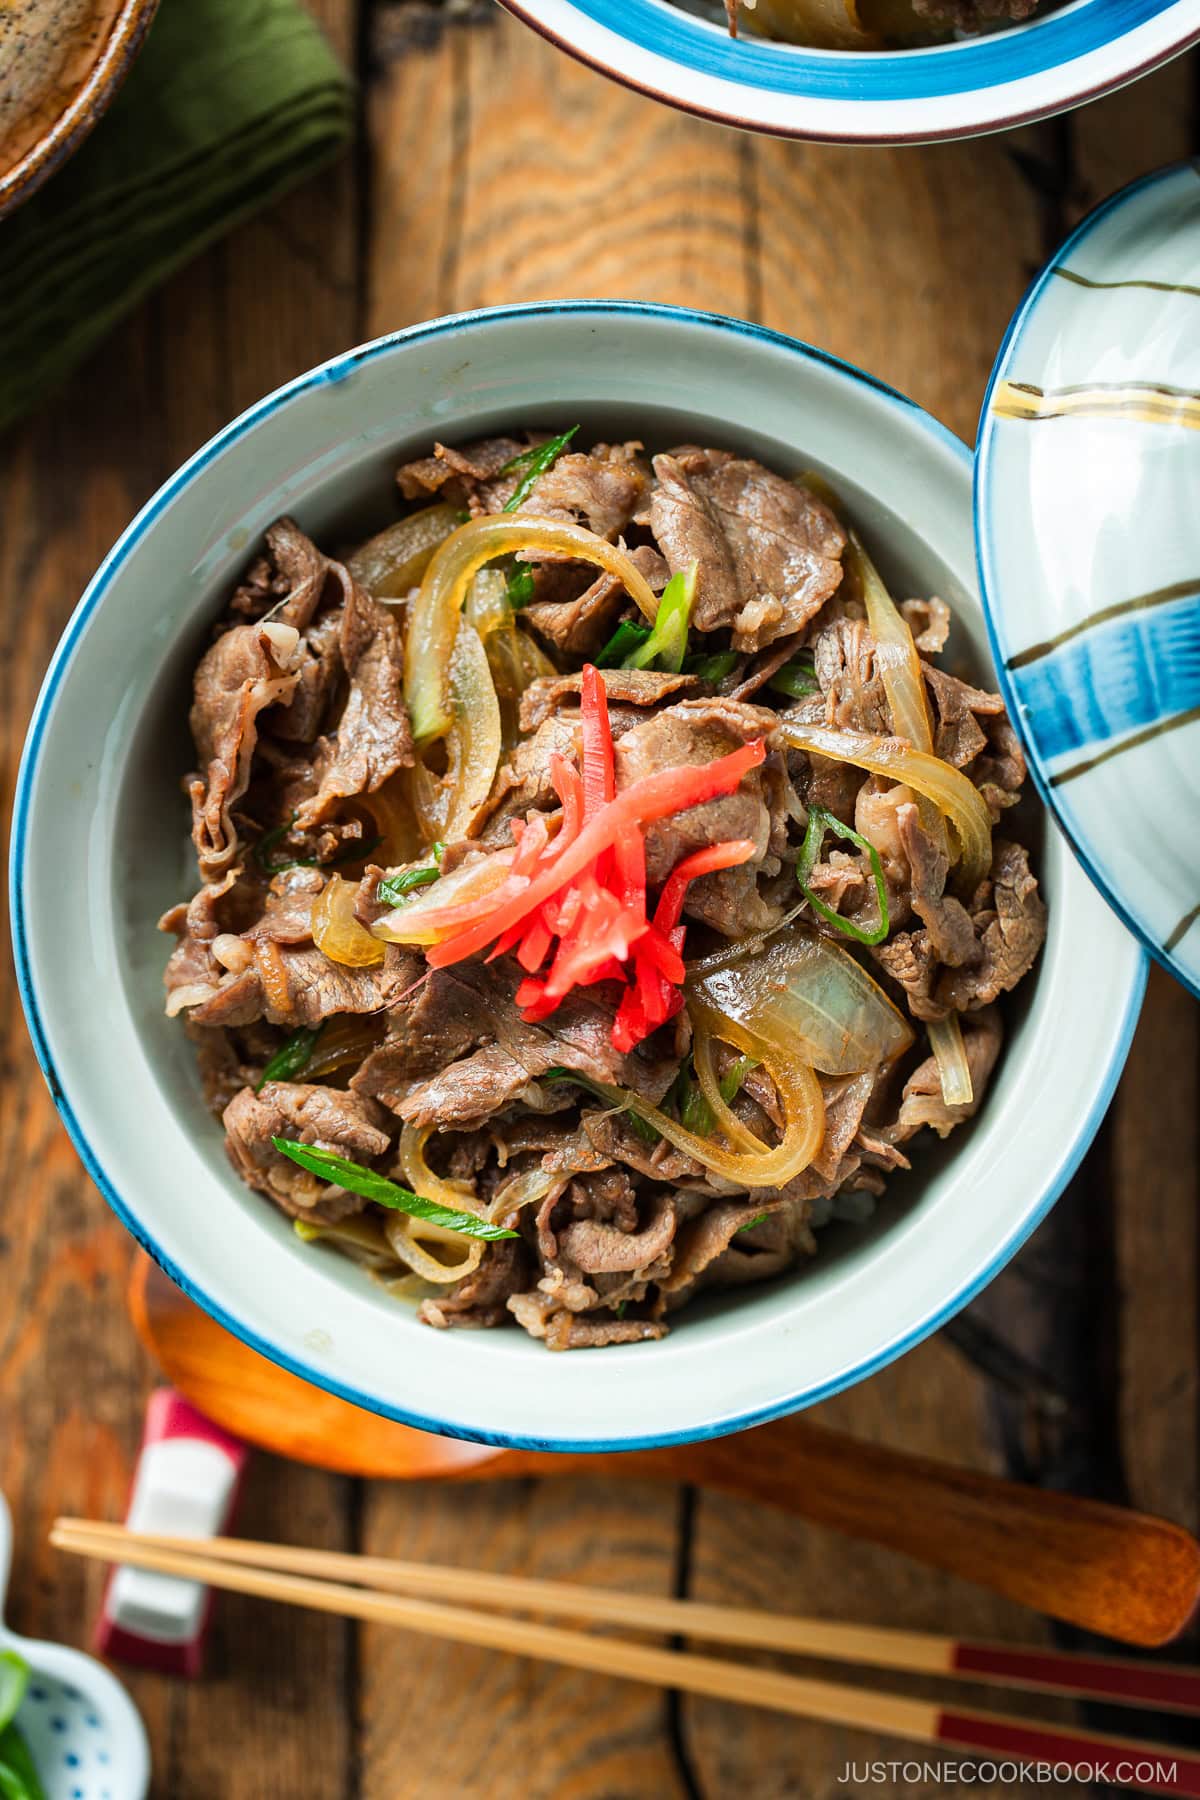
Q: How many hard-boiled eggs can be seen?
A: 0